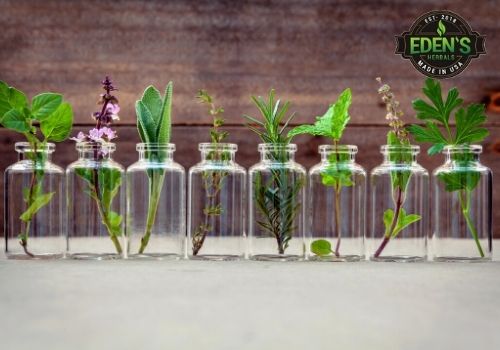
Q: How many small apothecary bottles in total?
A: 8